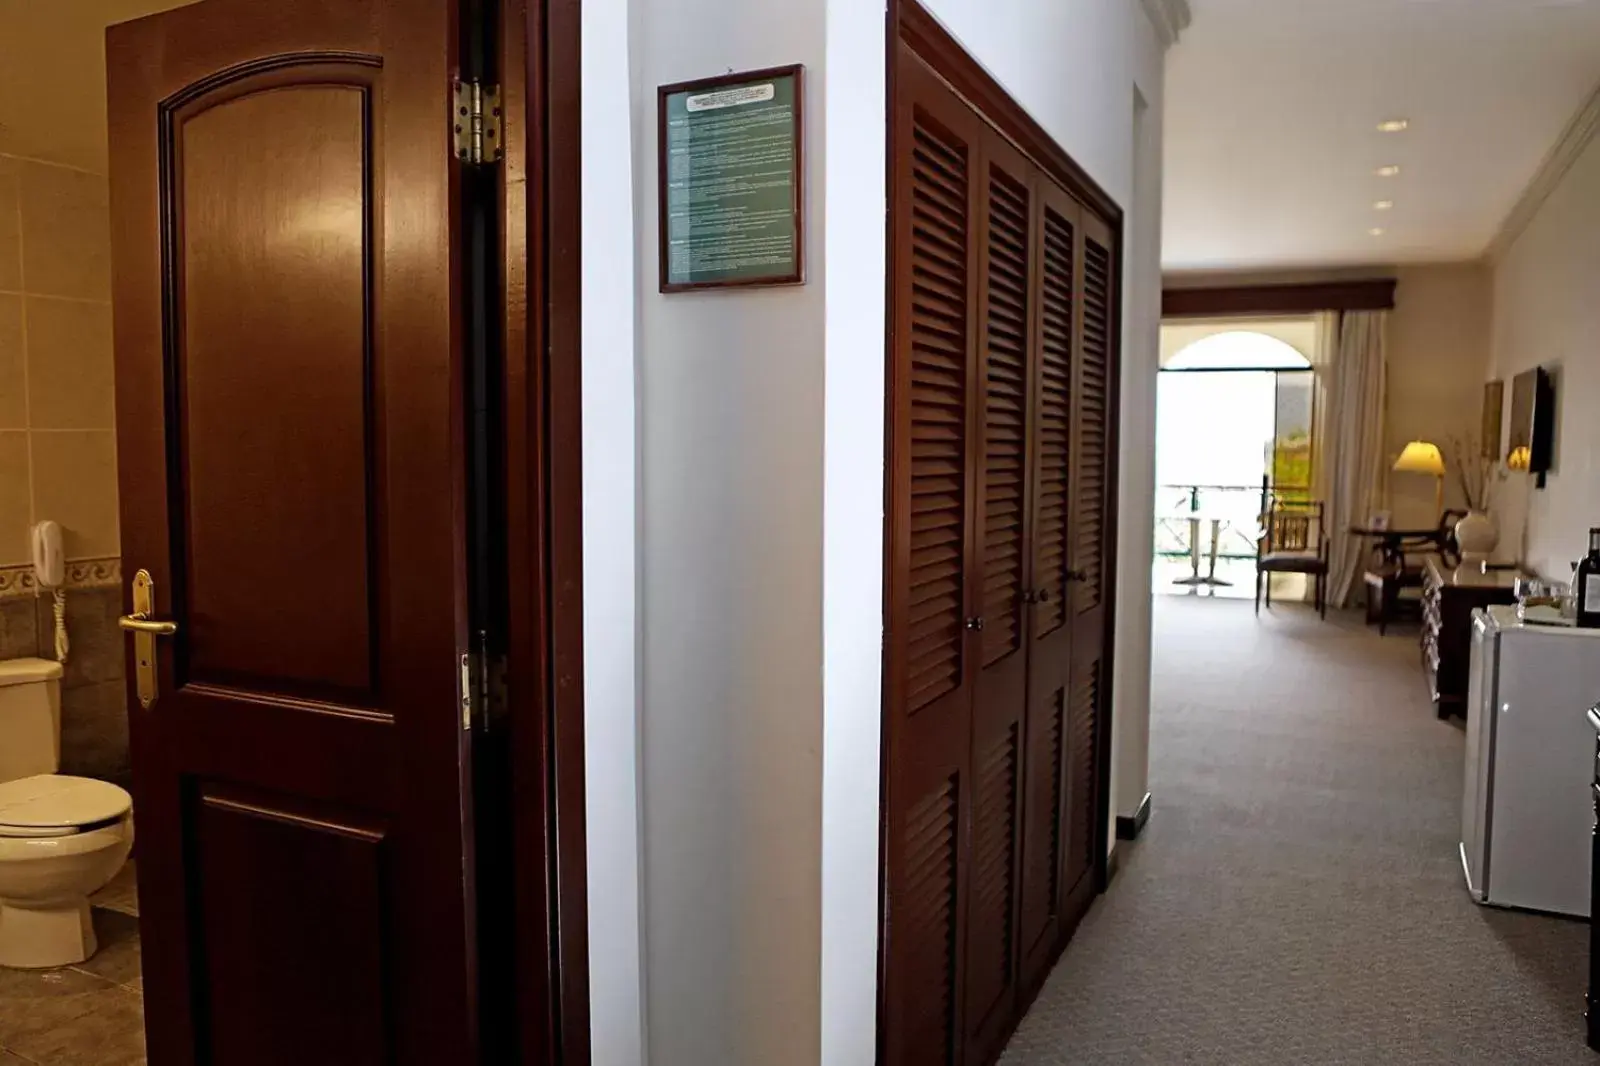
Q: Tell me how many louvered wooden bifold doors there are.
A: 4